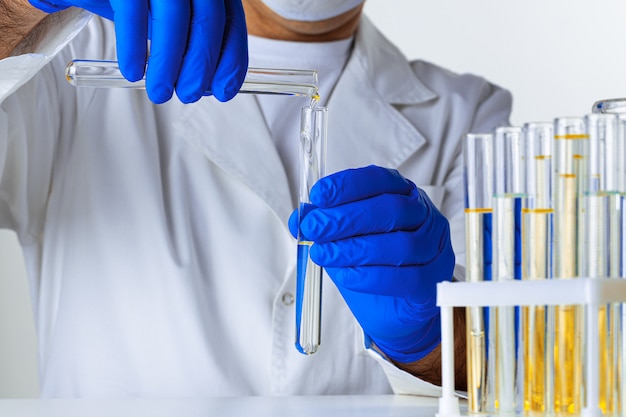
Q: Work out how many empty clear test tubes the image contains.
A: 0